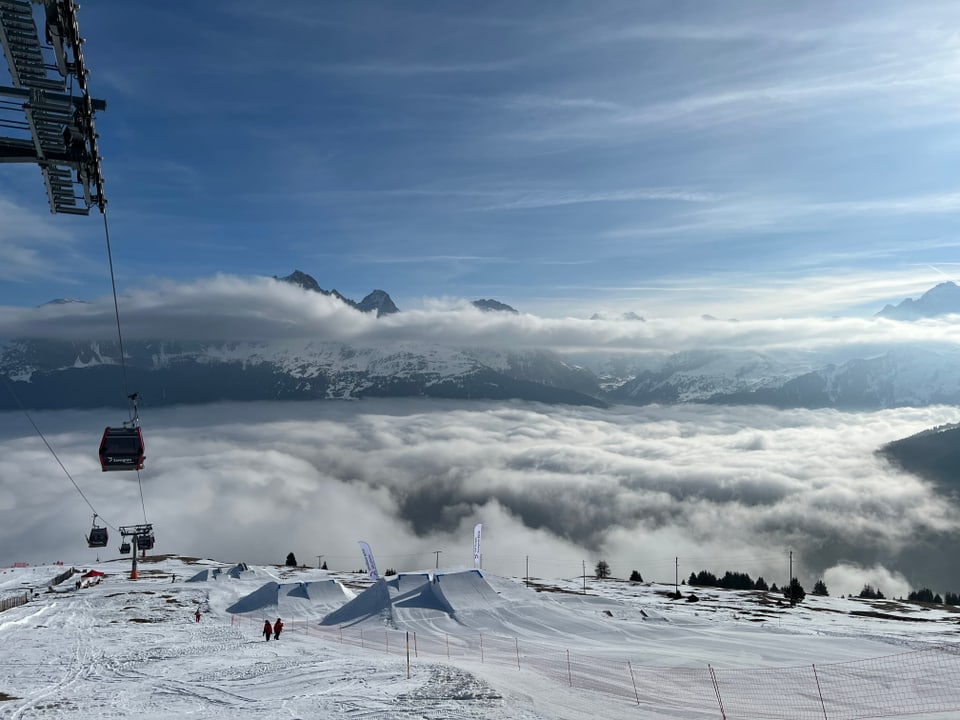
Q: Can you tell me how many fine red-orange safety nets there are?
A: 1